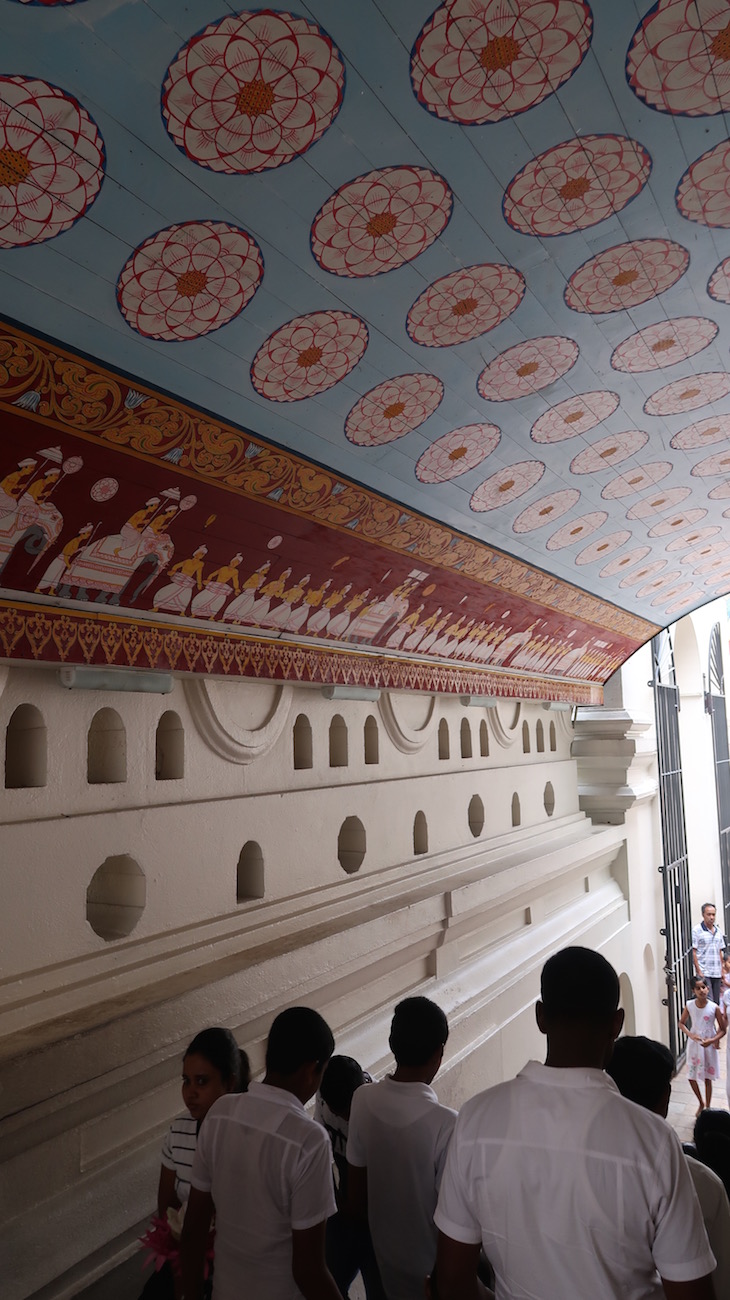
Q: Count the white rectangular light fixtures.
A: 4